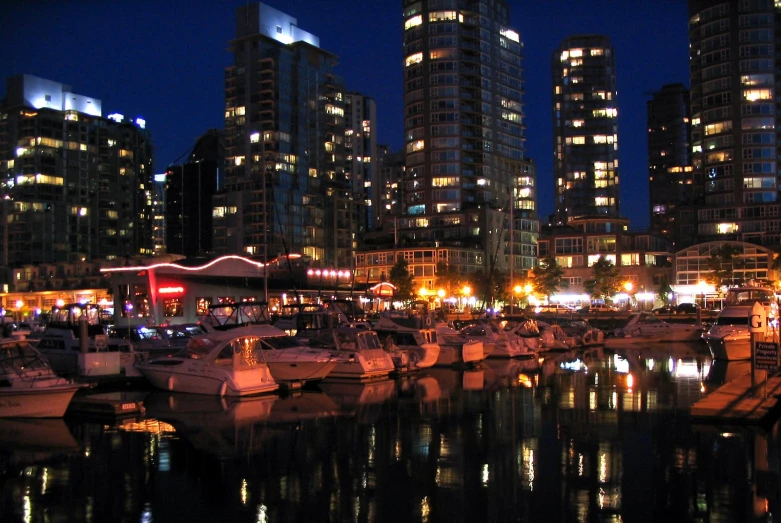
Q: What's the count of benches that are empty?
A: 0